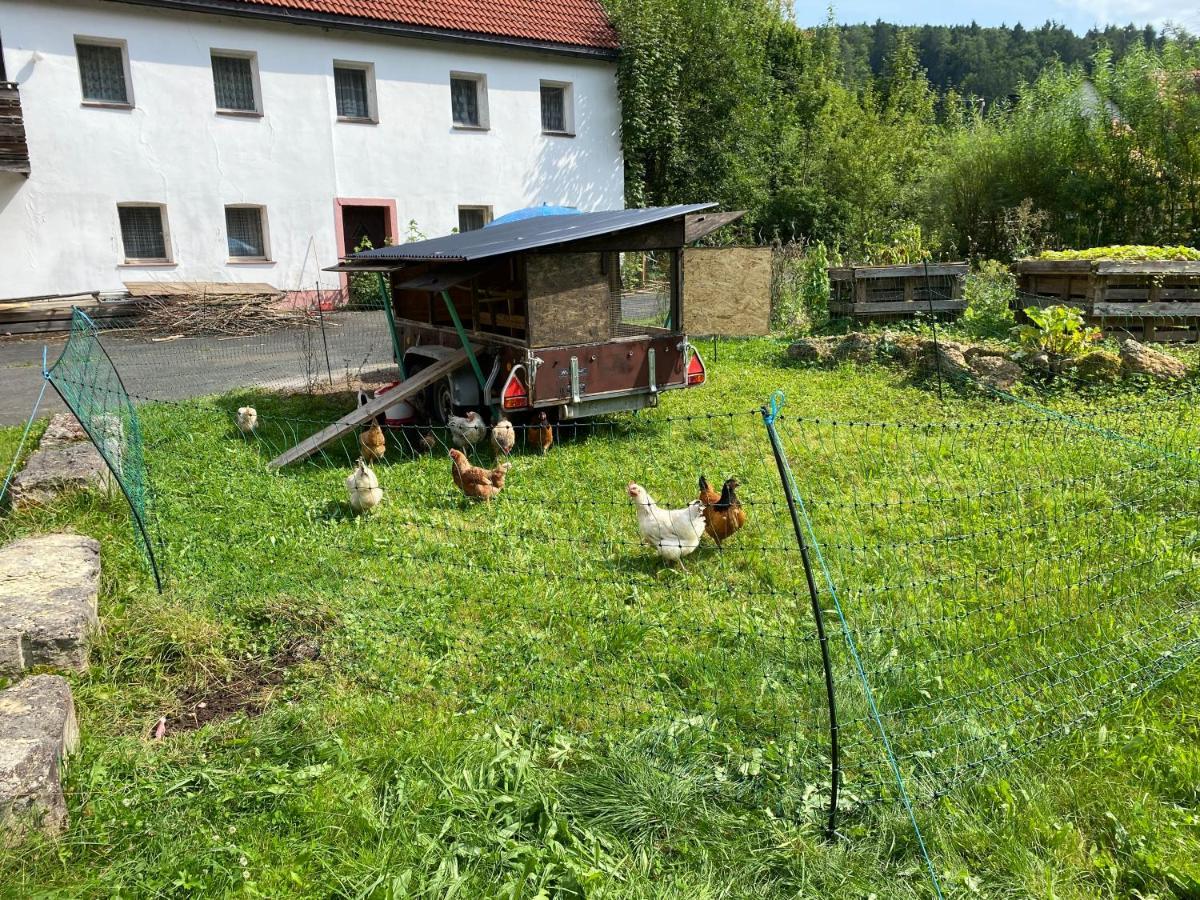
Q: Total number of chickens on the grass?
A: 10